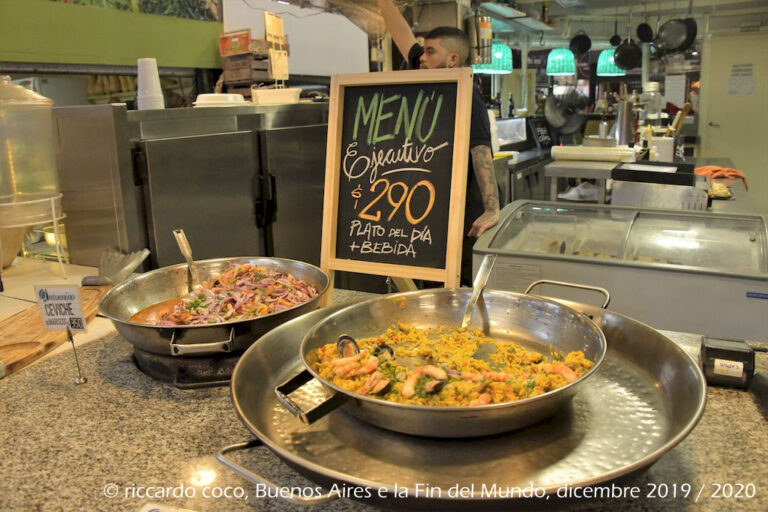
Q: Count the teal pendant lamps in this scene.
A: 3